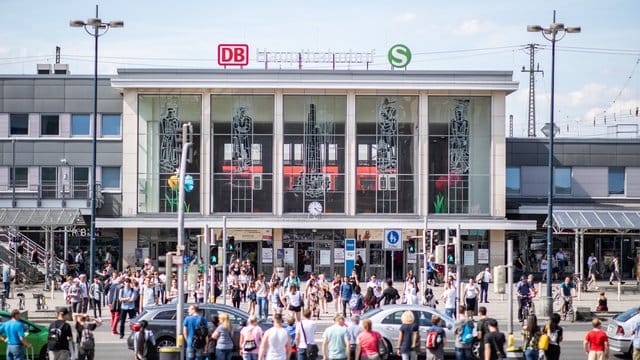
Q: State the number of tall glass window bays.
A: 5